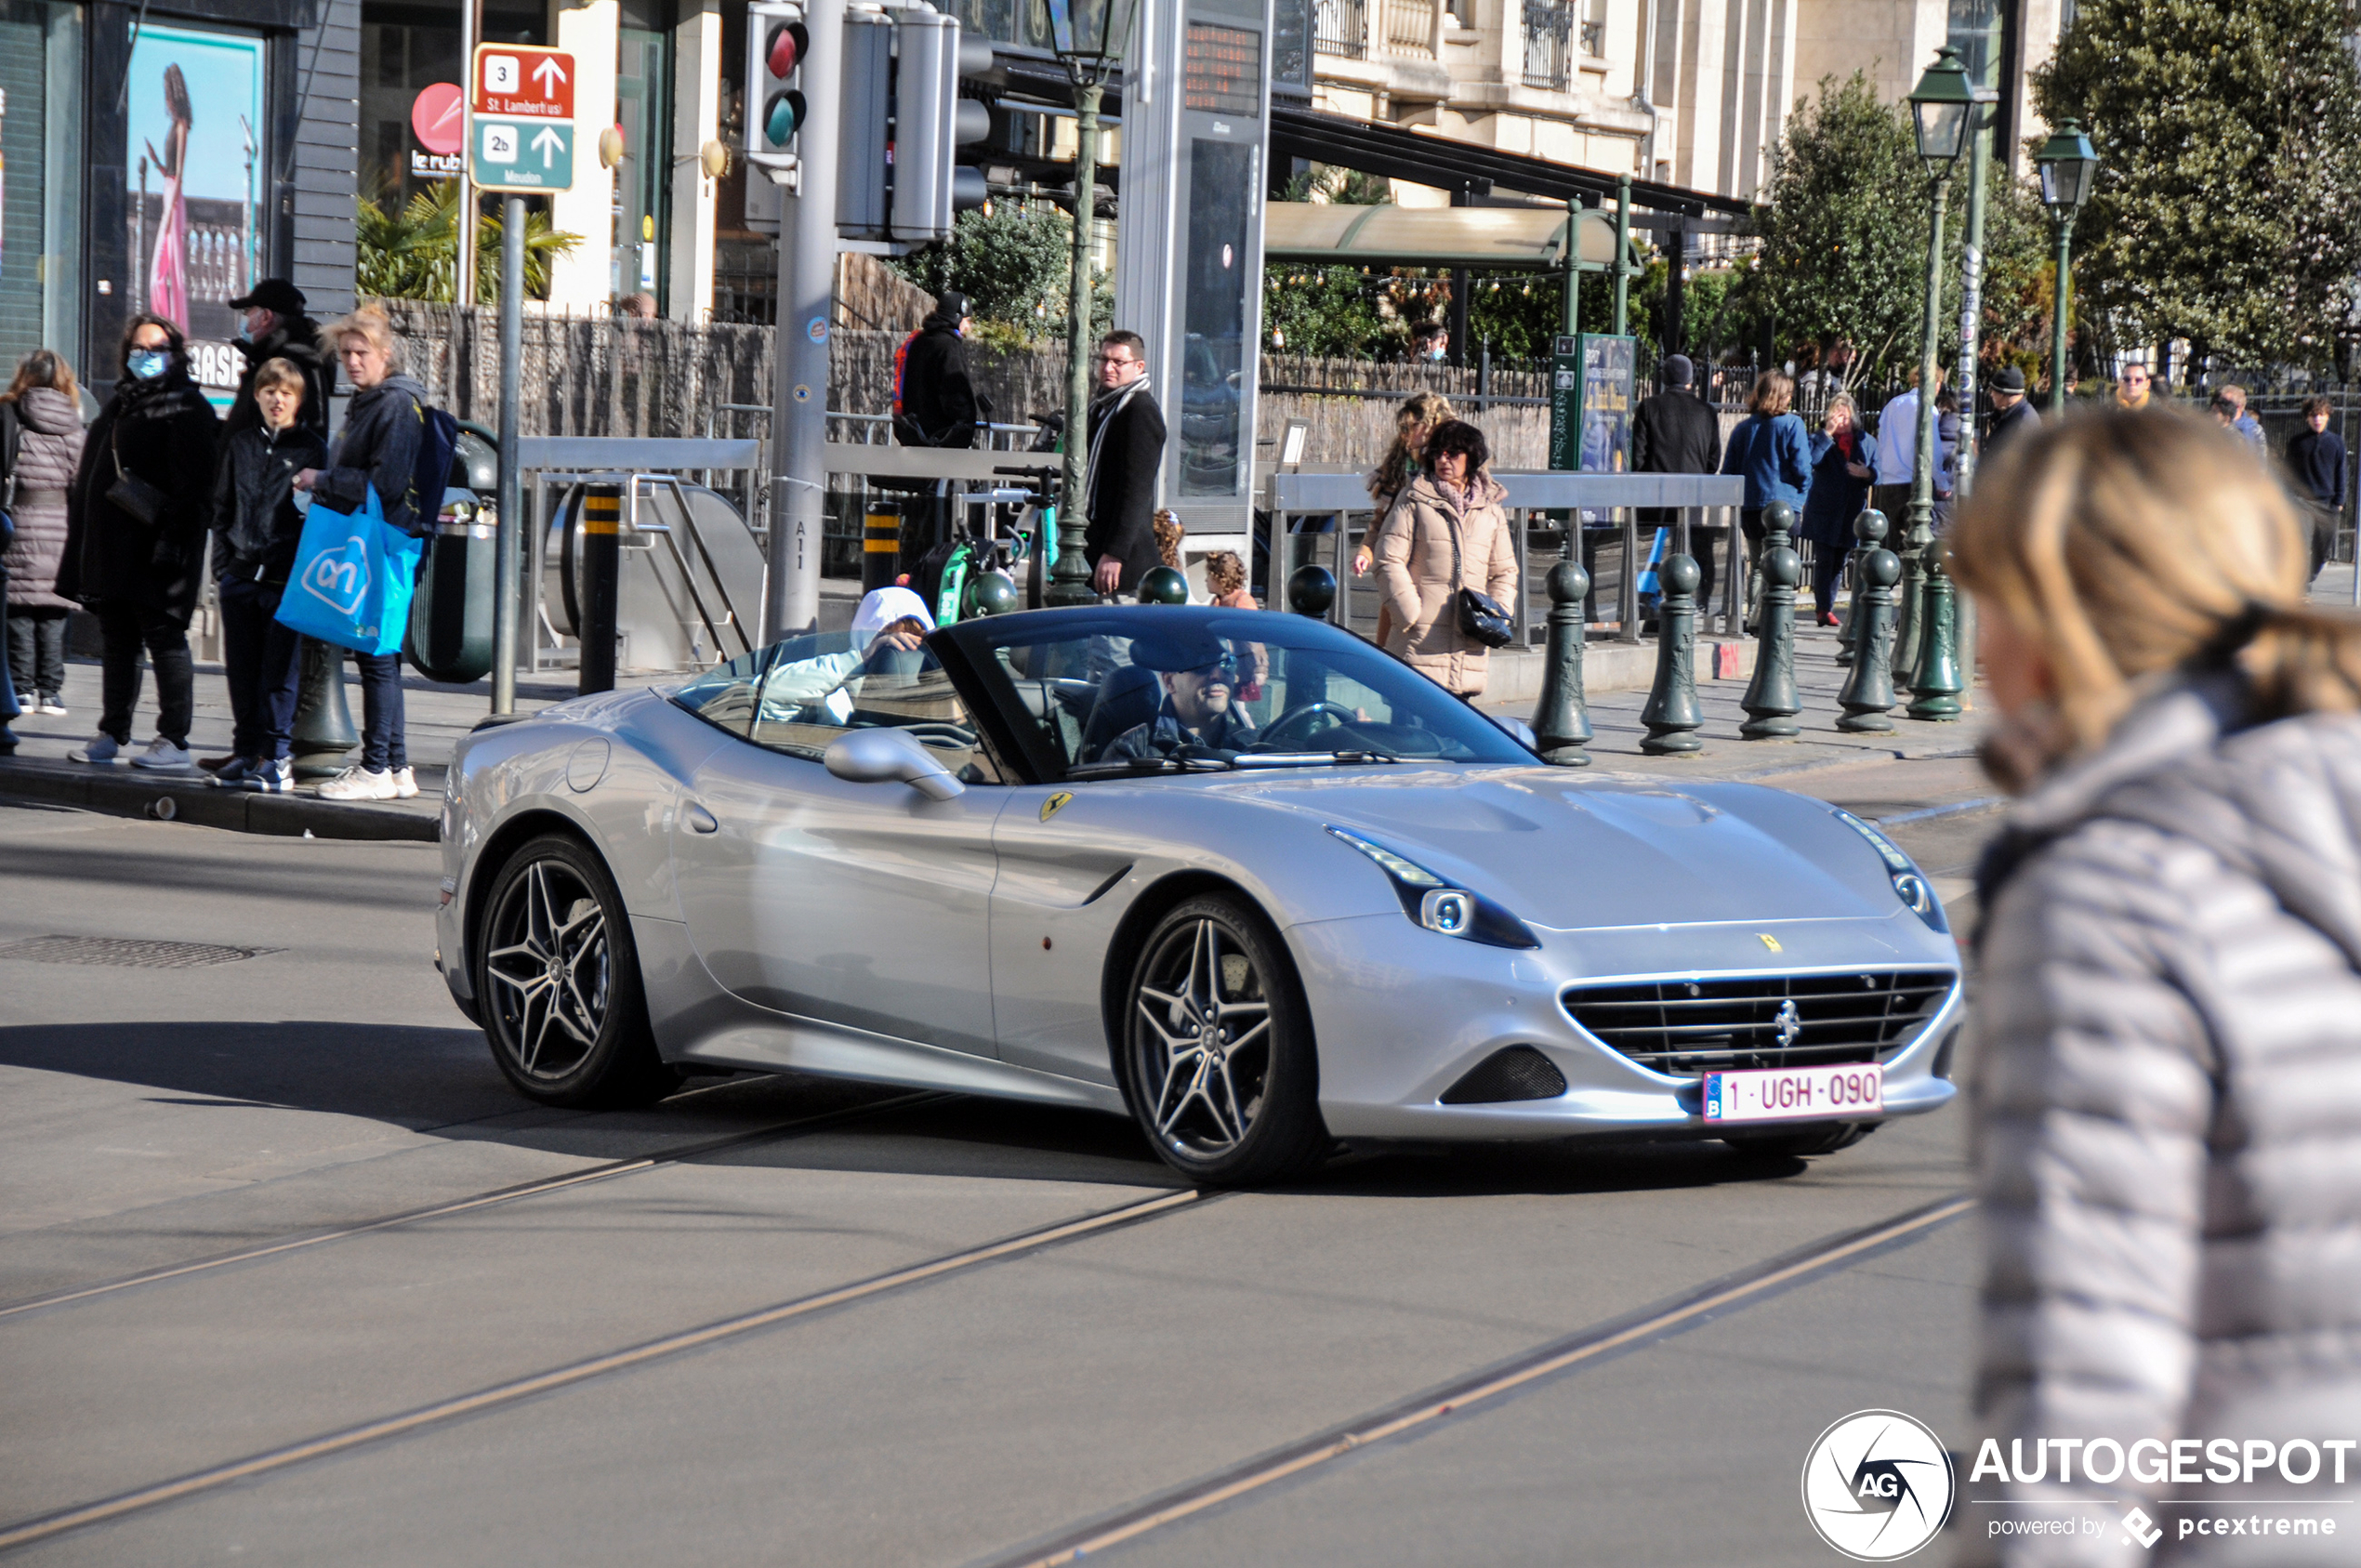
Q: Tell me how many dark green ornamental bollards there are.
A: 12